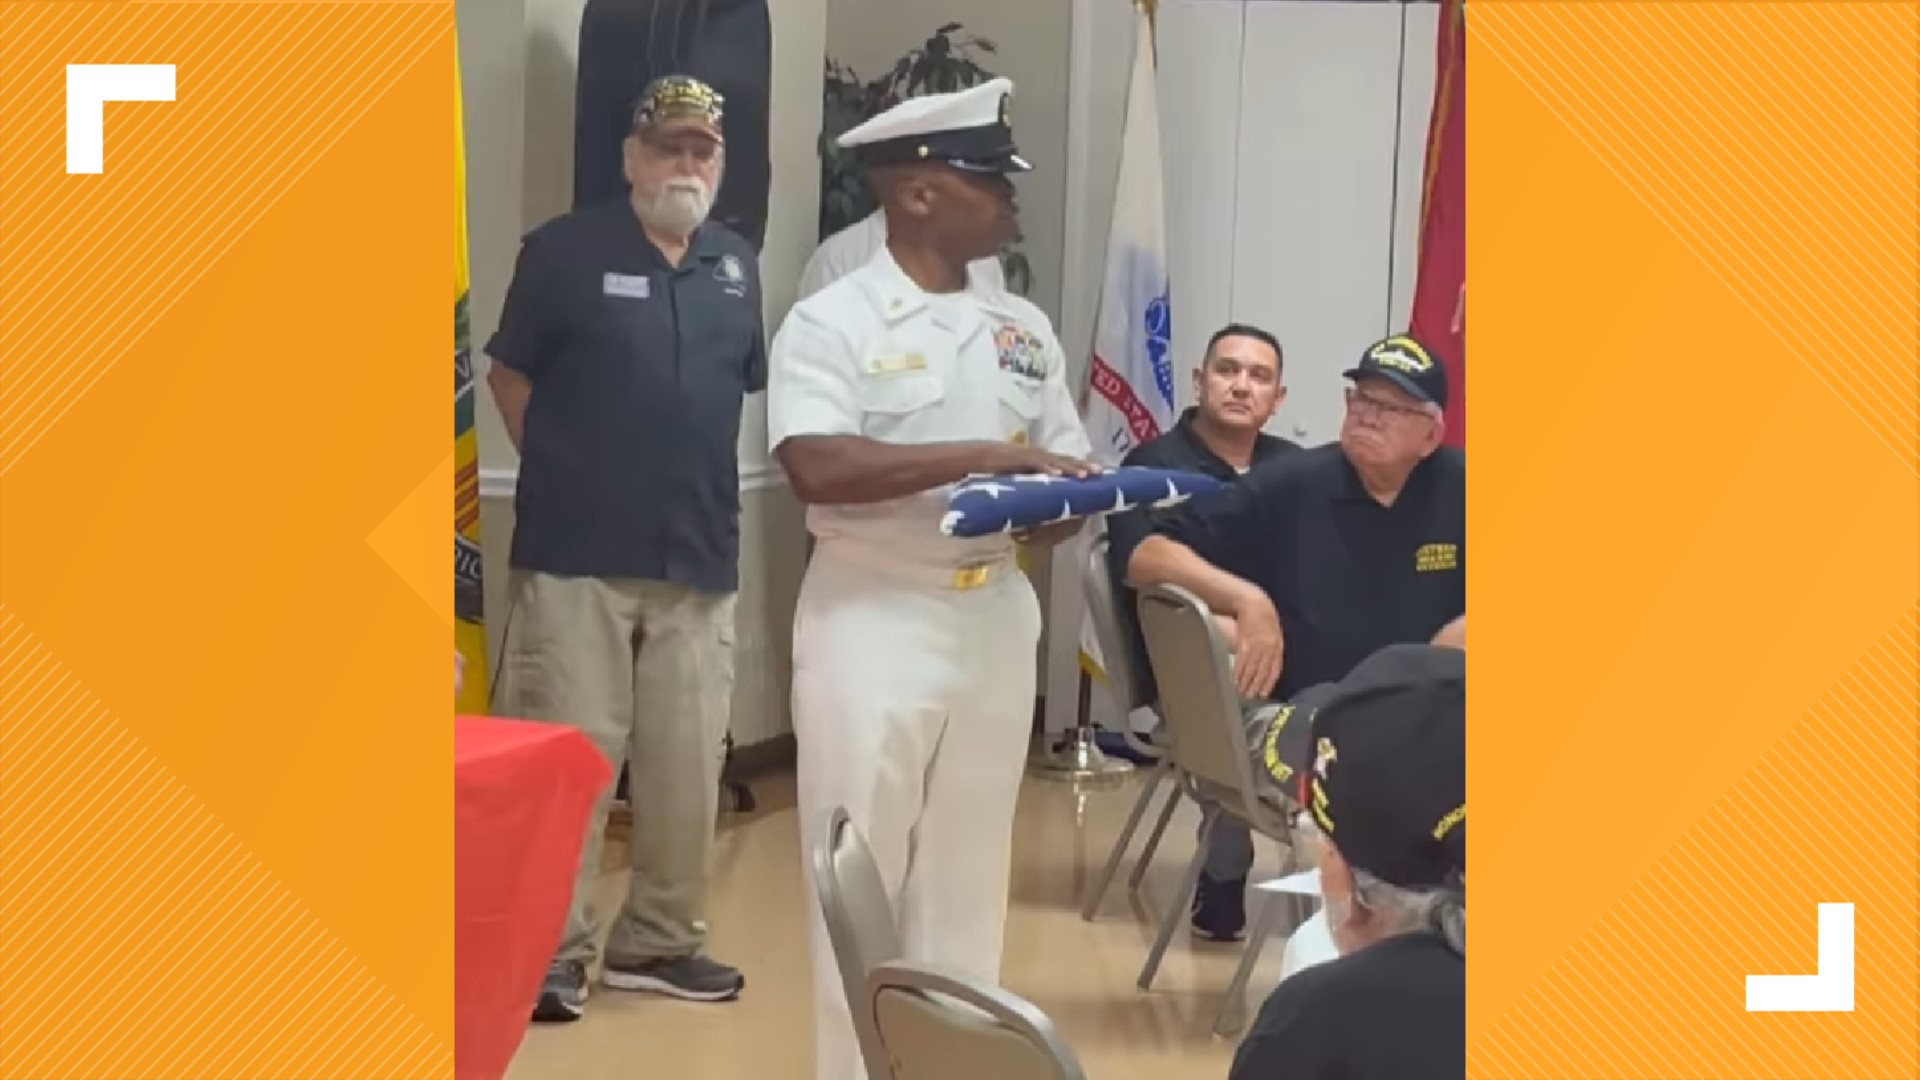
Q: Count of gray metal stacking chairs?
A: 4